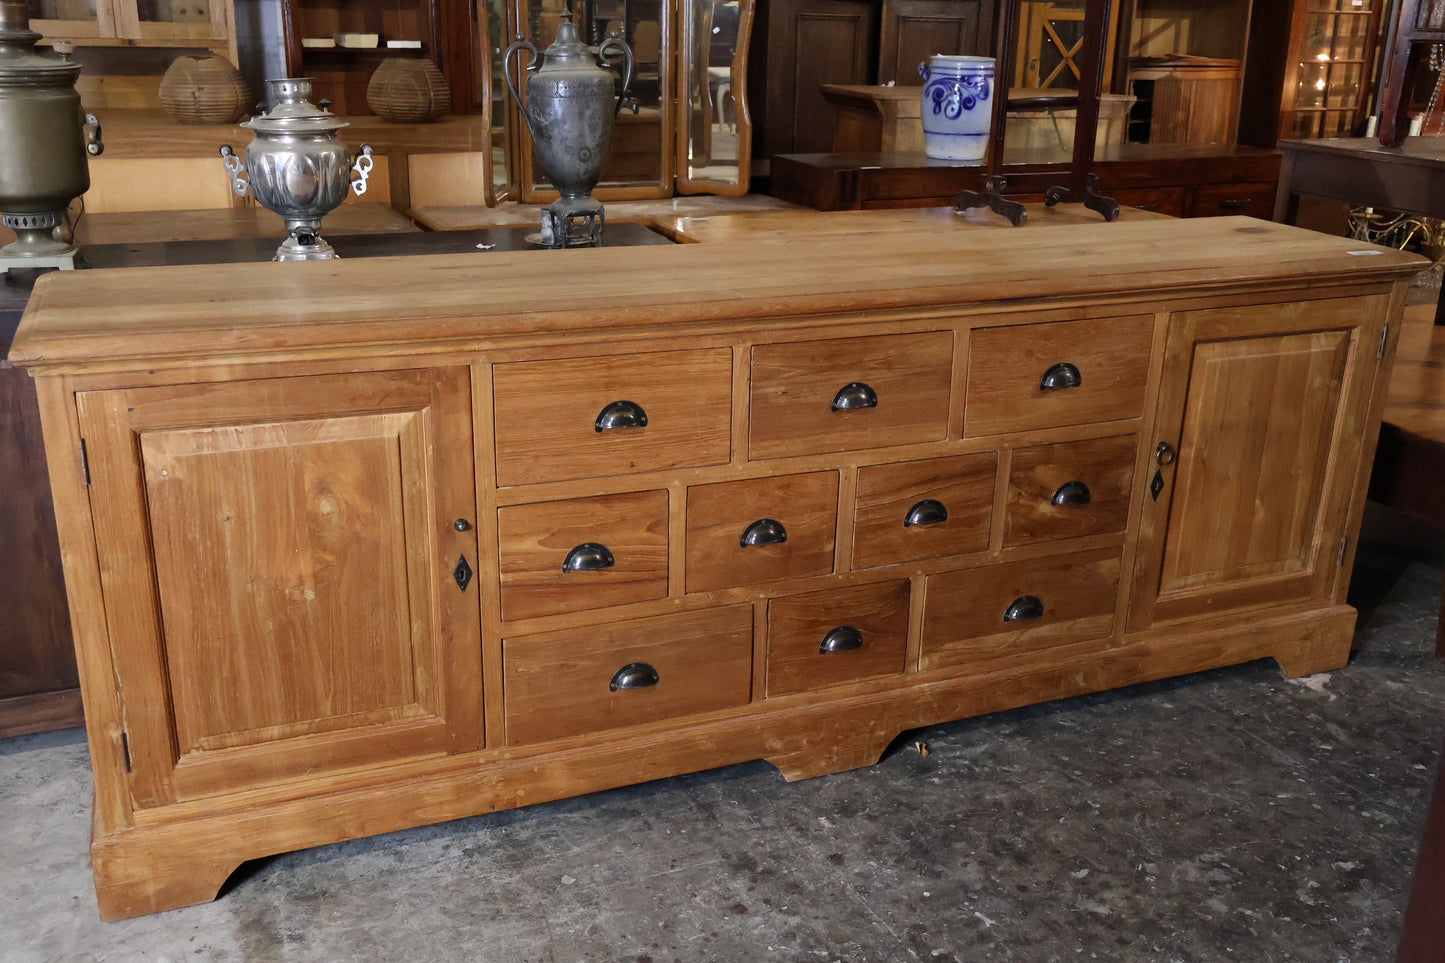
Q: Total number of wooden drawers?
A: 10